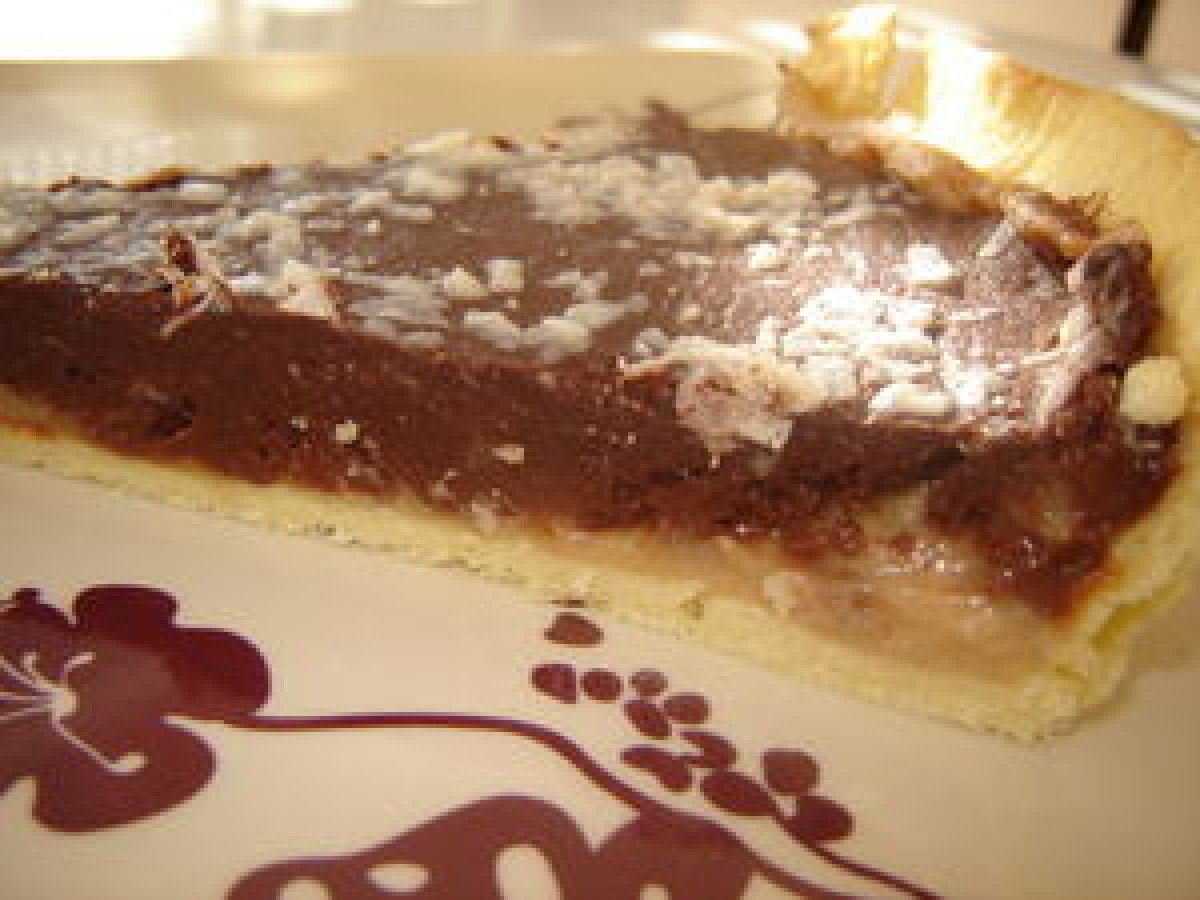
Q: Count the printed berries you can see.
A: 11